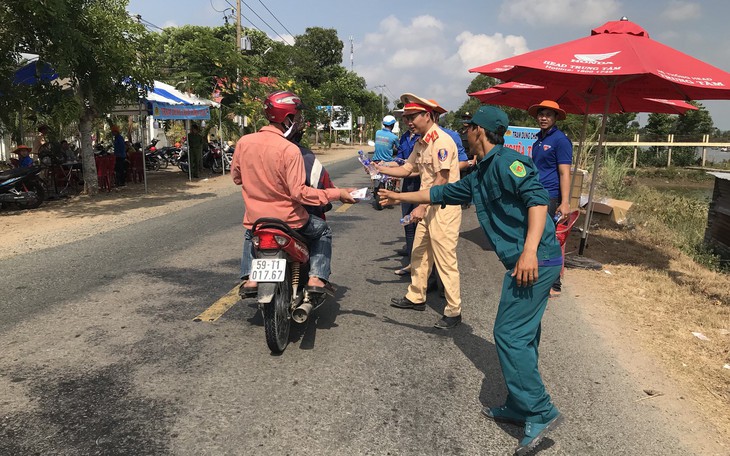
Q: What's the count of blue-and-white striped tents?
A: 1